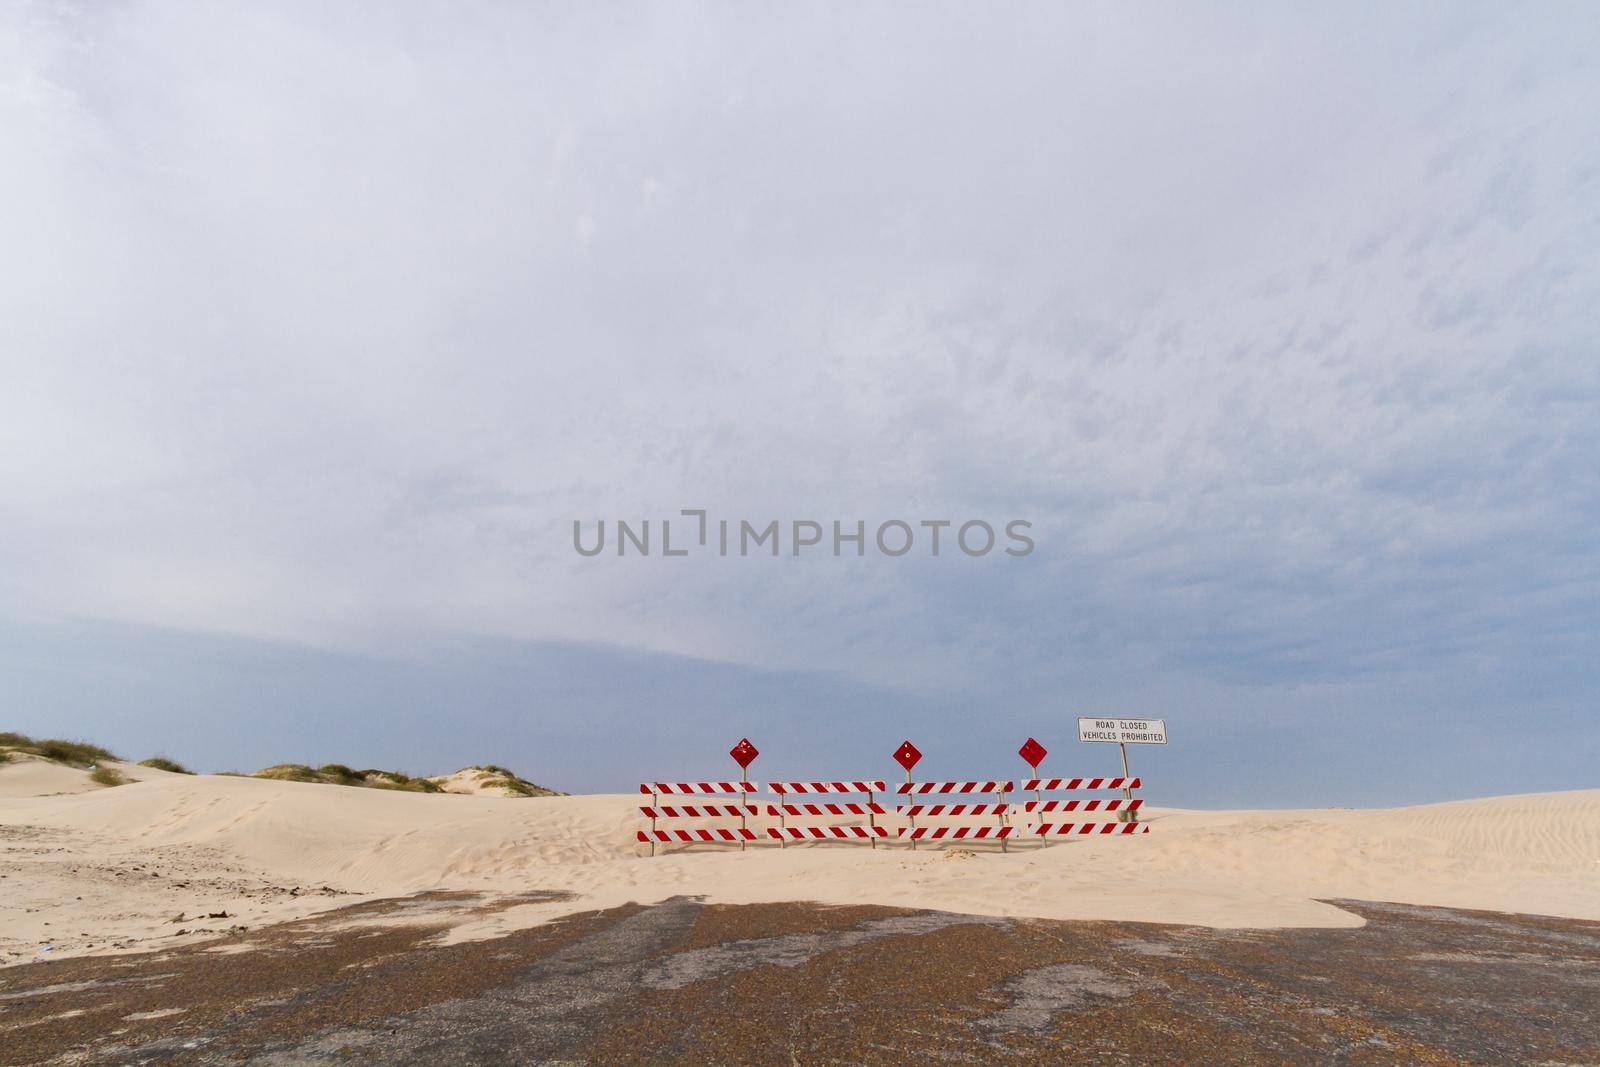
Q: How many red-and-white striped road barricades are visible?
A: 4